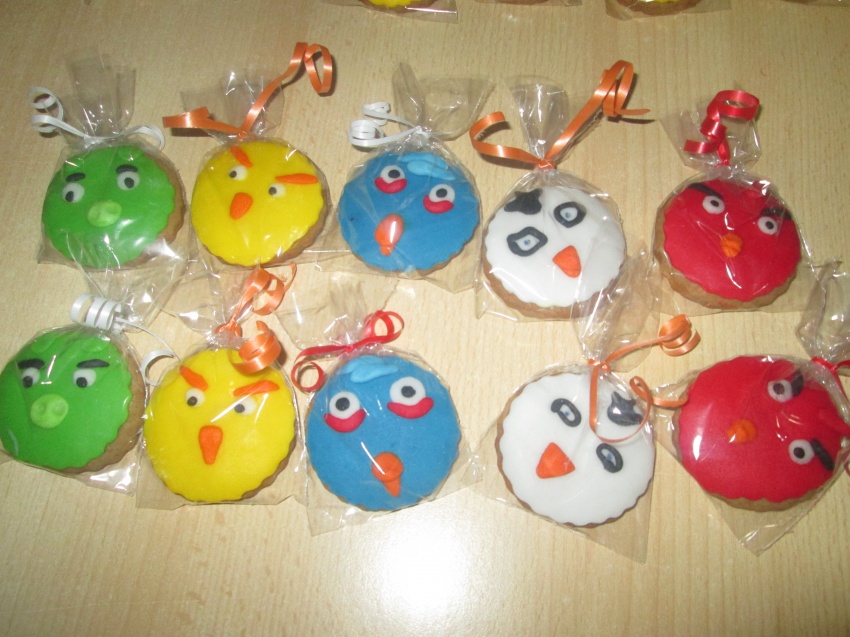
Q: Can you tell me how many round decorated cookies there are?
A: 10